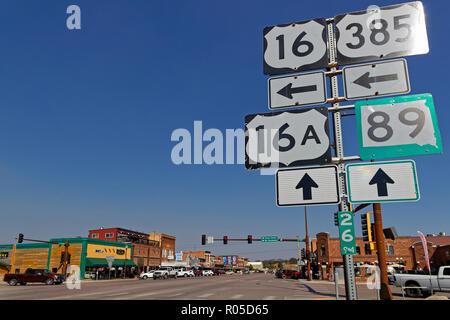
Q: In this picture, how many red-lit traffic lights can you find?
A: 3